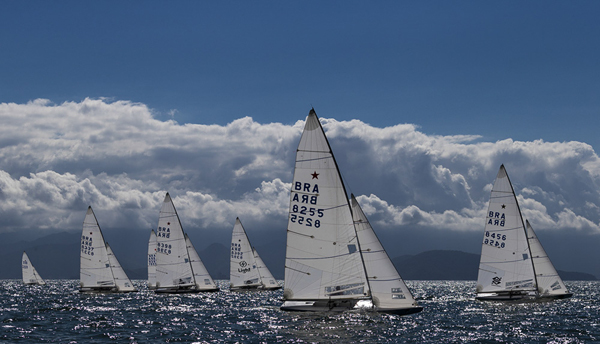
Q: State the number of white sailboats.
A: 7